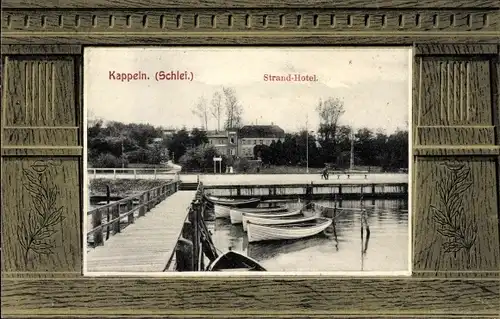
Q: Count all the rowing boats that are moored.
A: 6